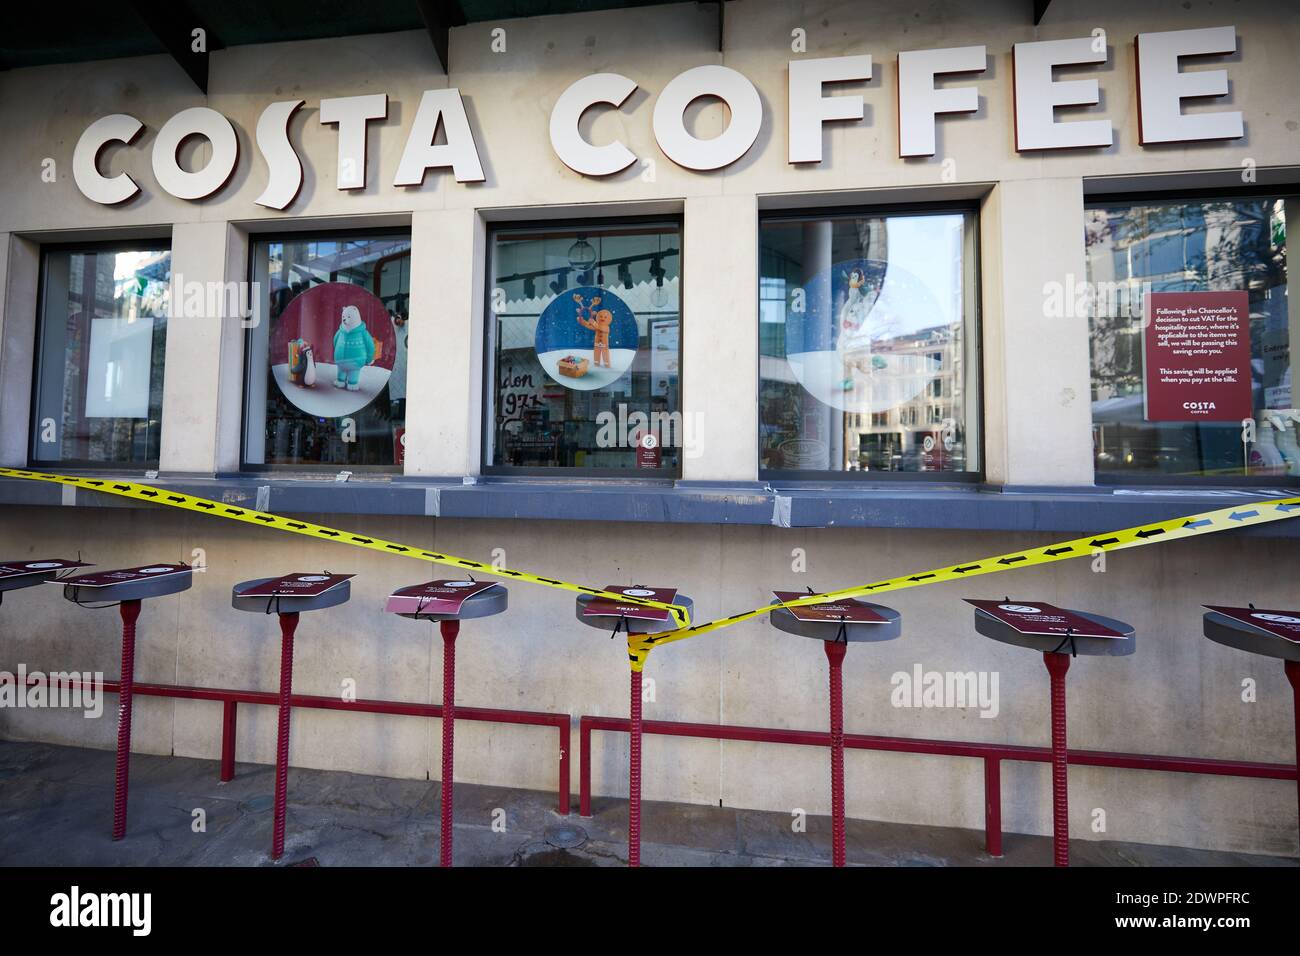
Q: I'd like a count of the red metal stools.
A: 8